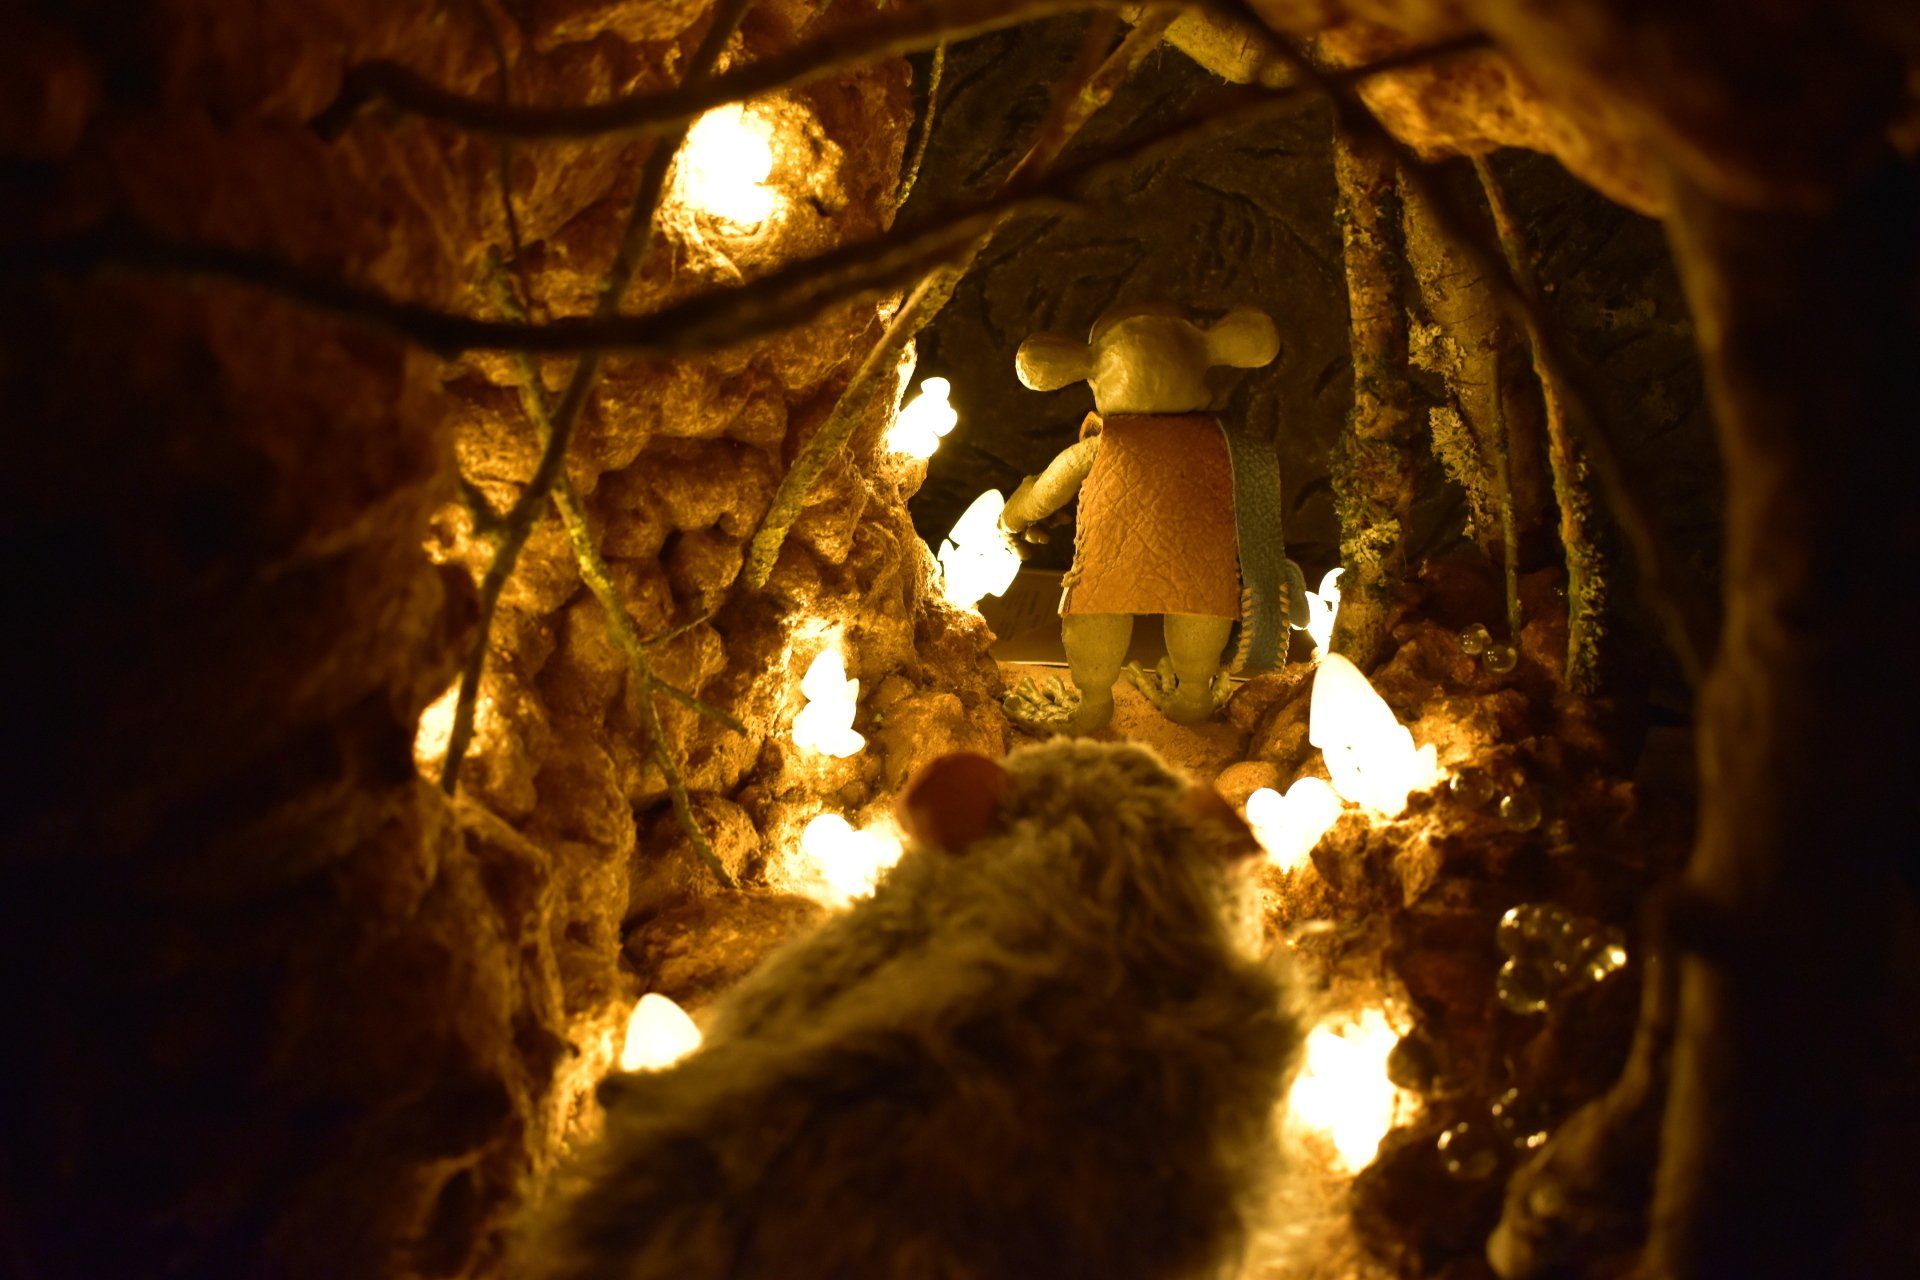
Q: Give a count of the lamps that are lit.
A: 11